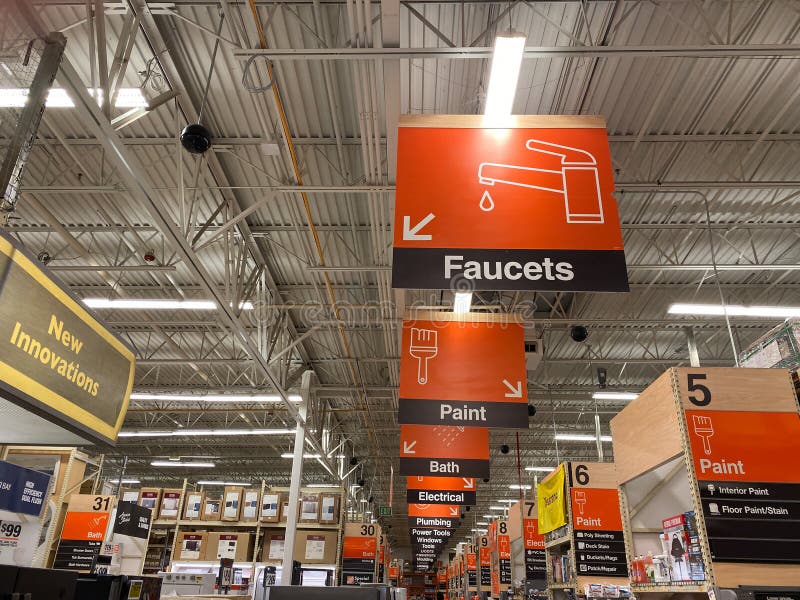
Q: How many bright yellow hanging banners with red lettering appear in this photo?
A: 1